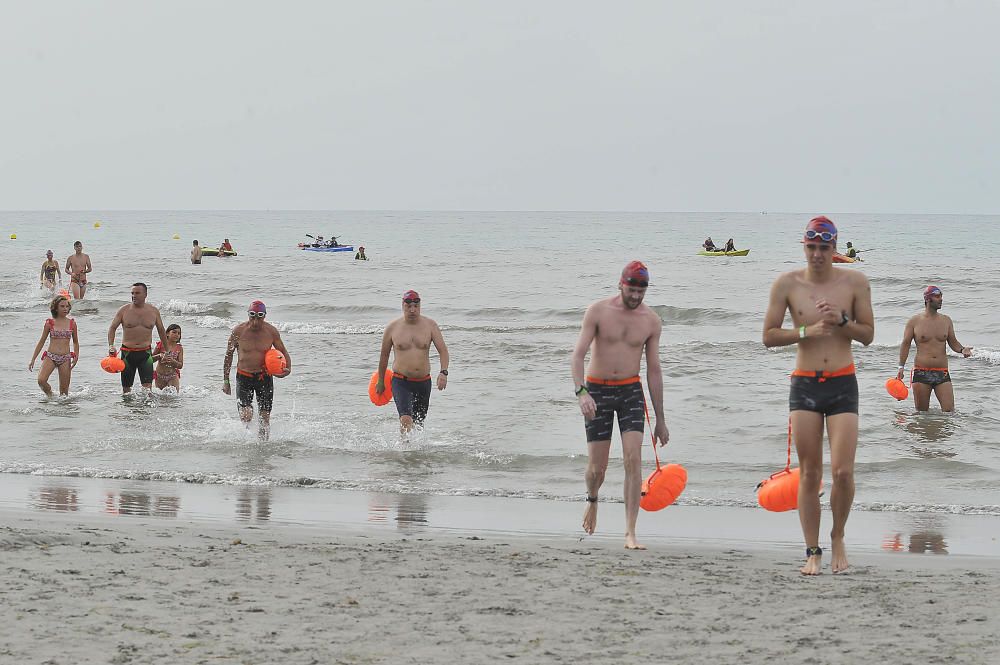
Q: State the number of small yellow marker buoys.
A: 3